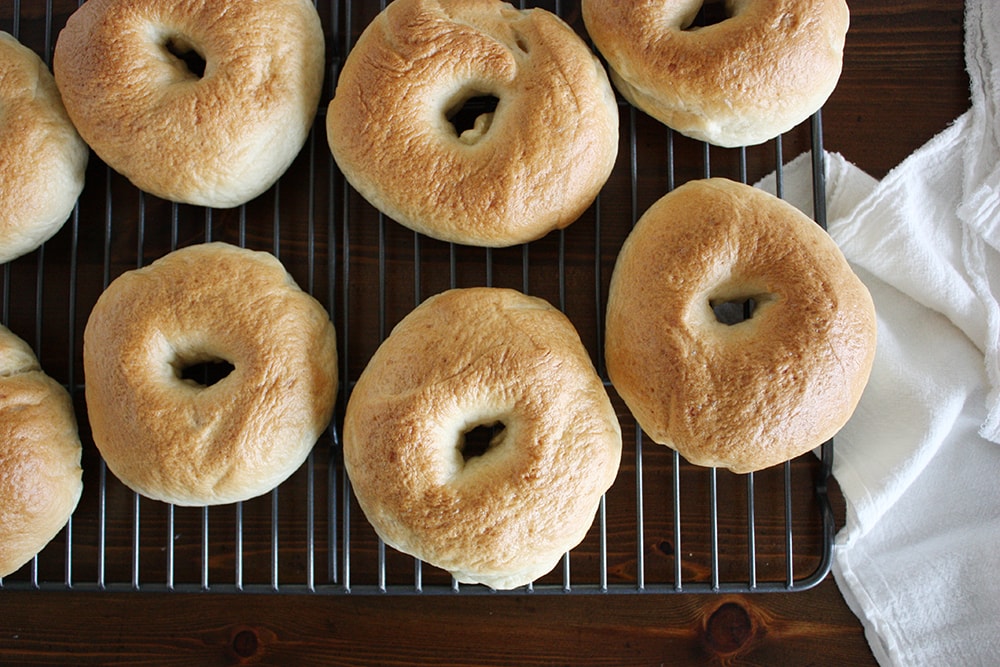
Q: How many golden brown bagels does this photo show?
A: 8